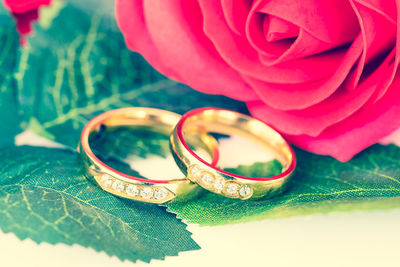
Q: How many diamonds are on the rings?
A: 10